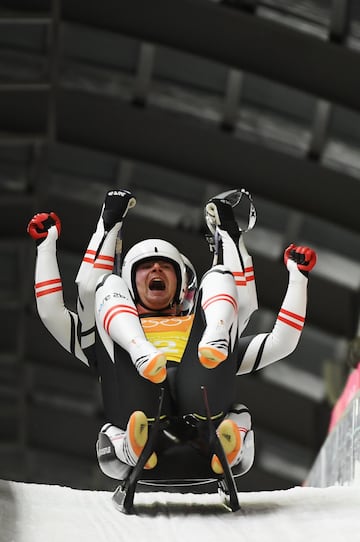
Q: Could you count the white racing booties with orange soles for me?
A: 4